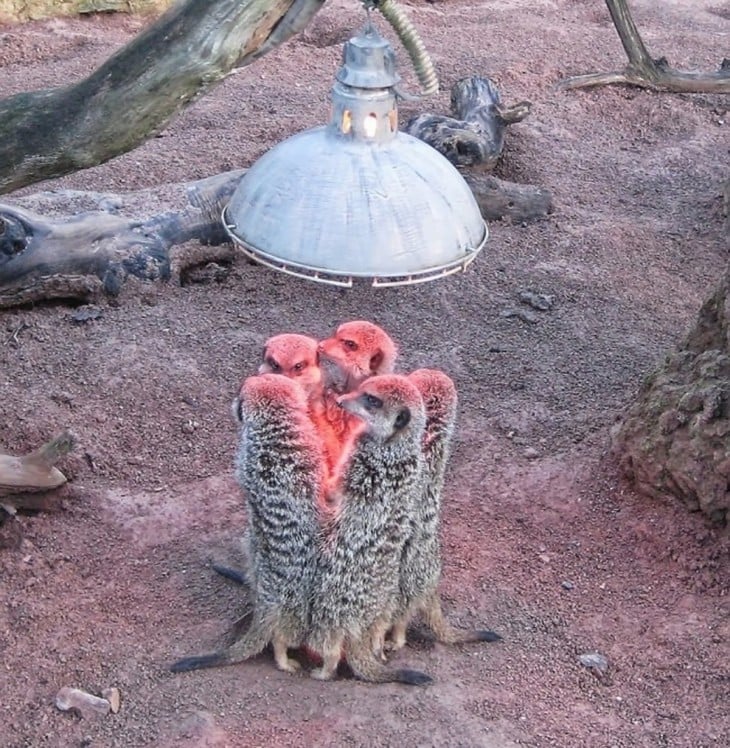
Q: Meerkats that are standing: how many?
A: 5